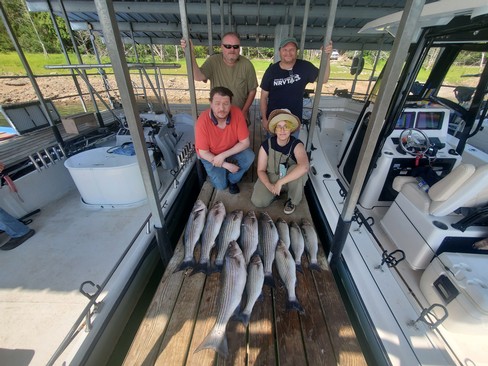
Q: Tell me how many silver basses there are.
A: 11